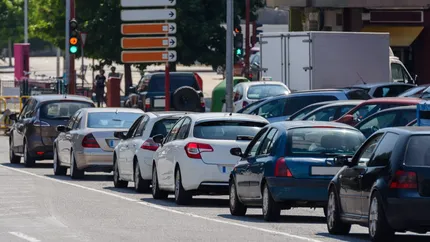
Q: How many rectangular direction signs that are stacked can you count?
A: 5